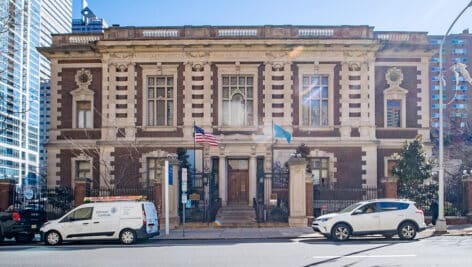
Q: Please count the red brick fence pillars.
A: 6